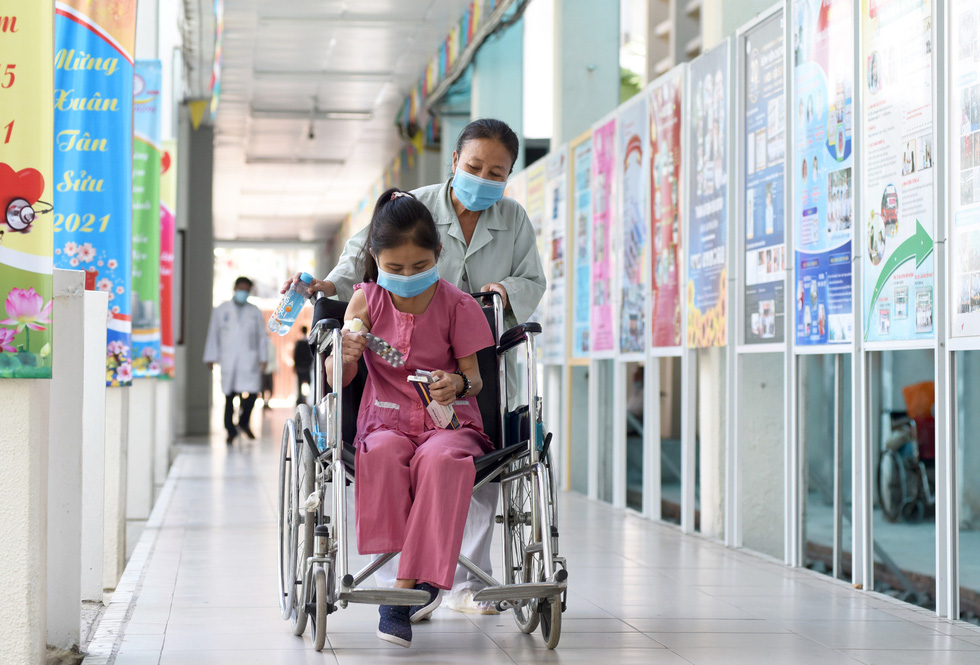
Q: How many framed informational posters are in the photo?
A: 12